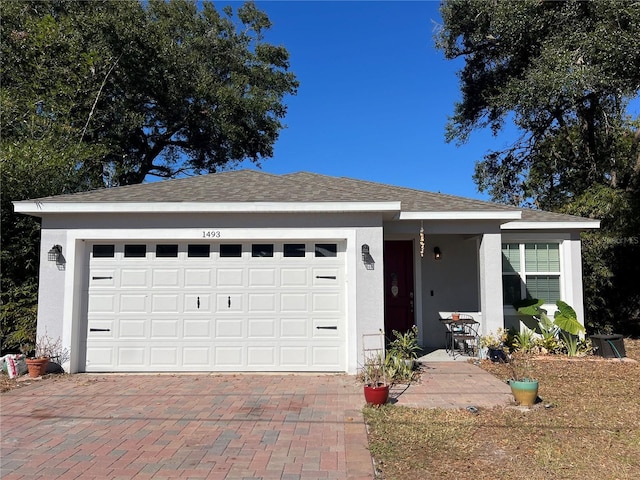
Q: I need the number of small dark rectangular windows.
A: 8